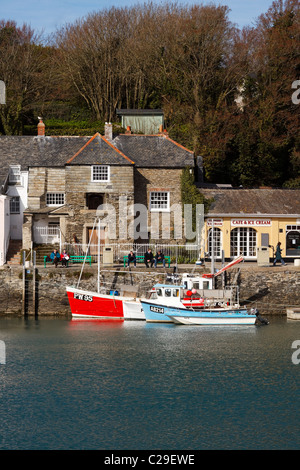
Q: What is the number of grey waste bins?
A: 2